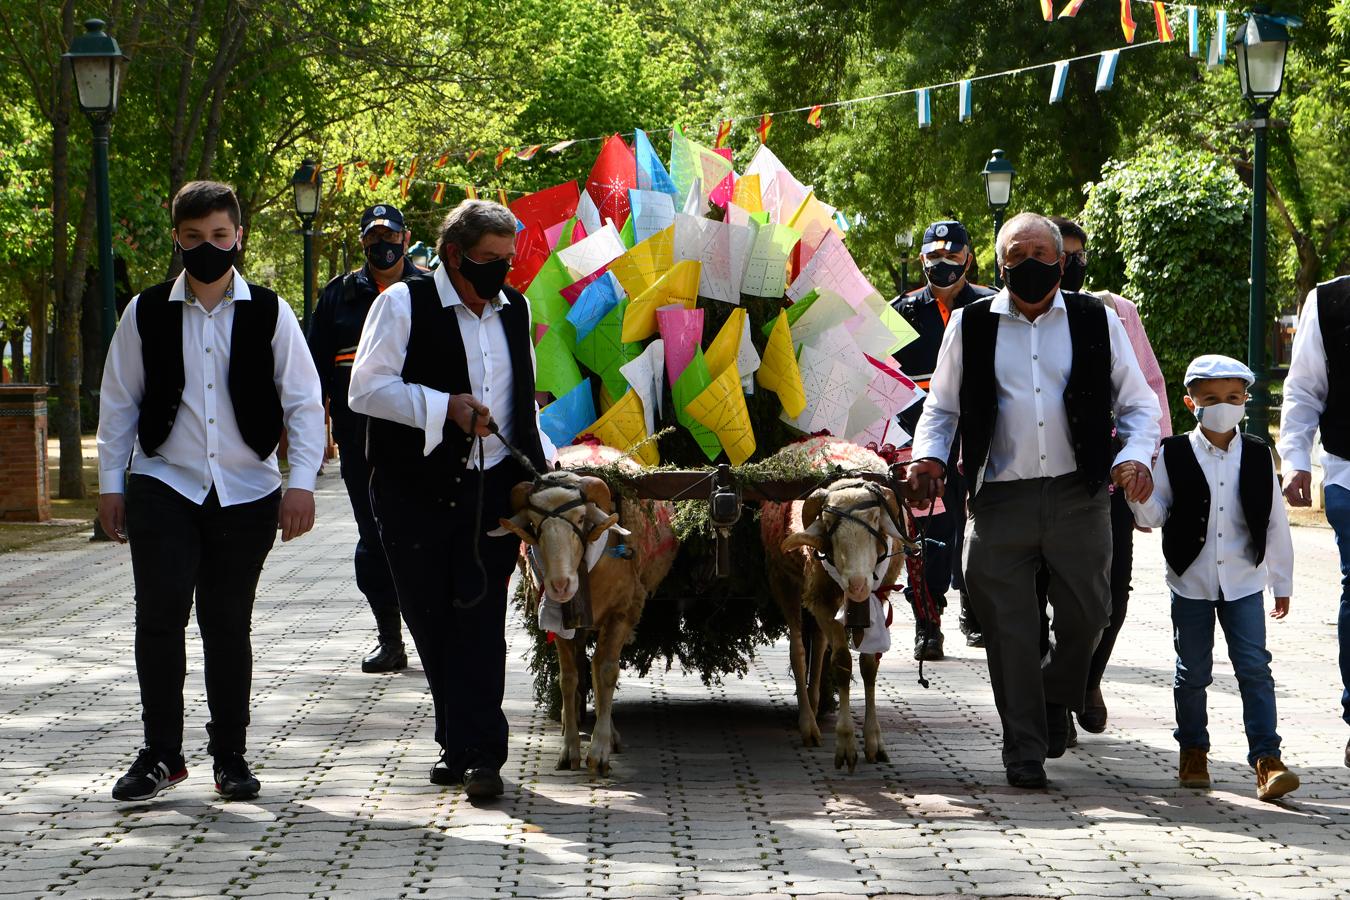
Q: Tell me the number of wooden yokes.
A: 1